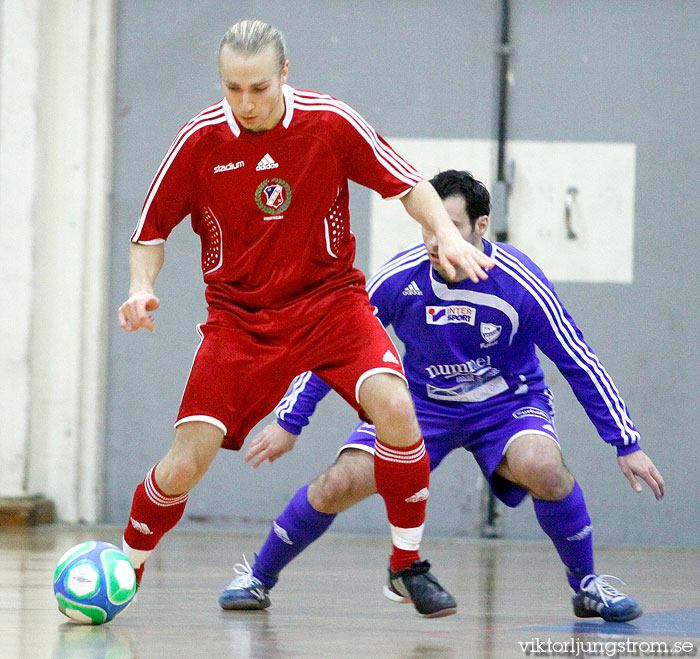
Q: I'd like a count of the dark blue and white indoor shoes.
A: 2